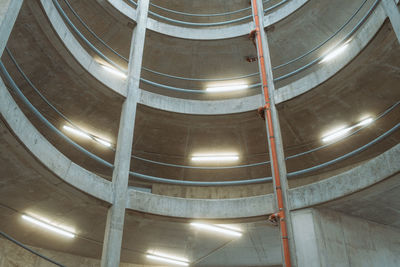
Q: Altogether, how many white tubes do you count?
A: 9